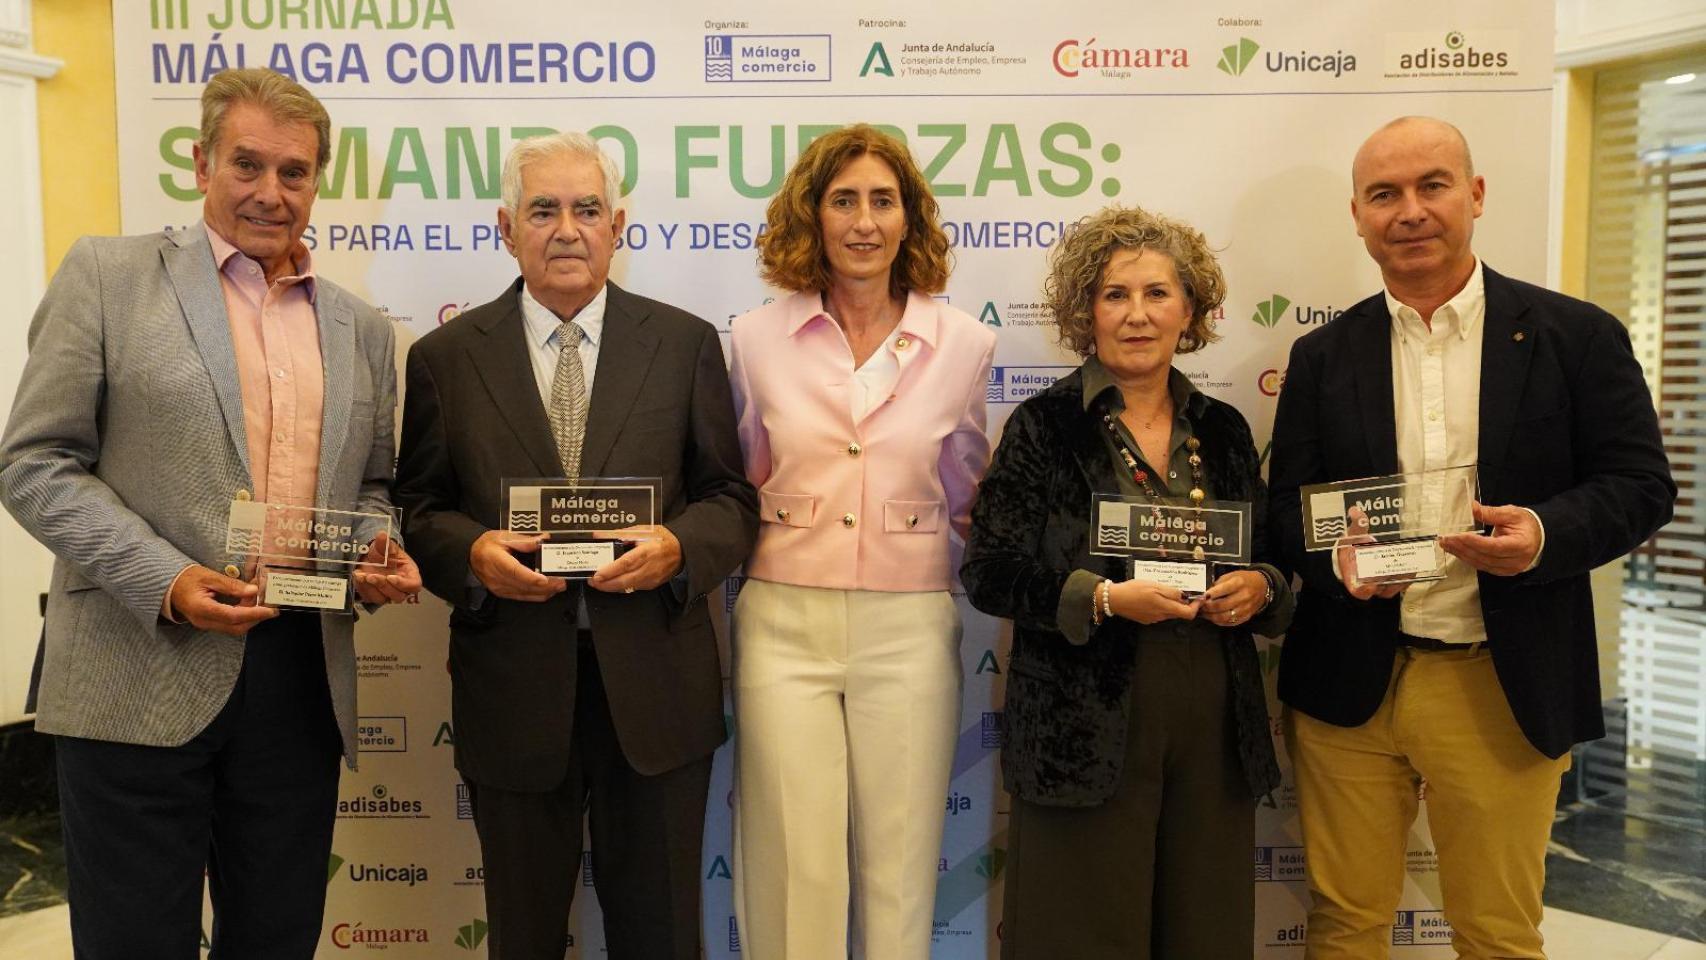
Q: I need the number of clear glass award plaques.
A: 4